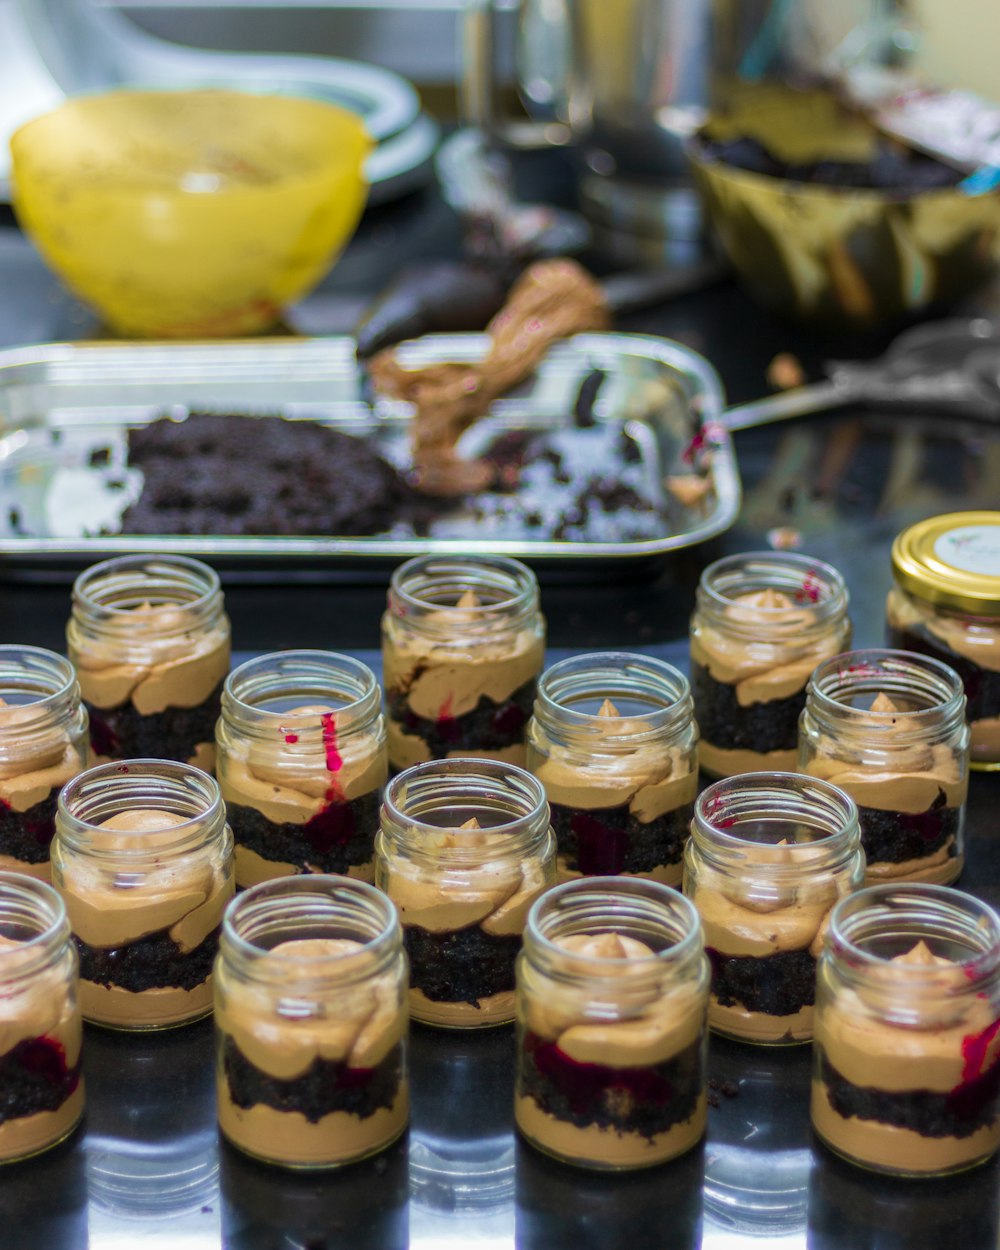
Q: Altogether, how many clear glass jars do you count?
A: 15